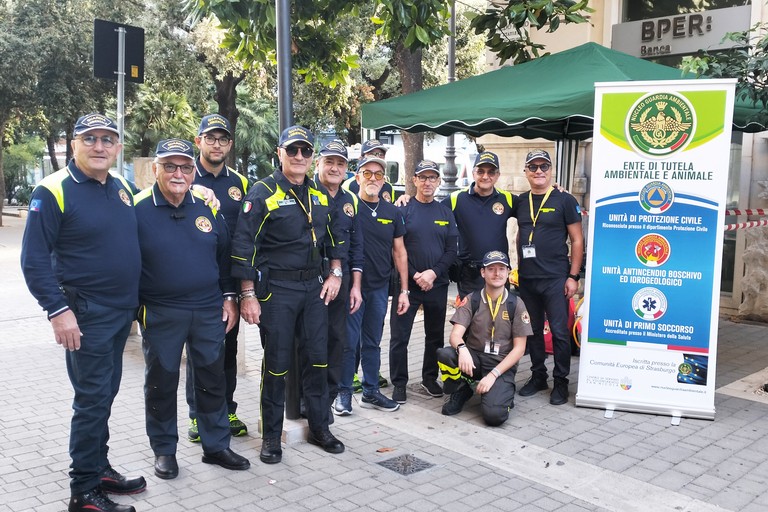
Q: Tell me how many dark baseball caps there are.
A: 11